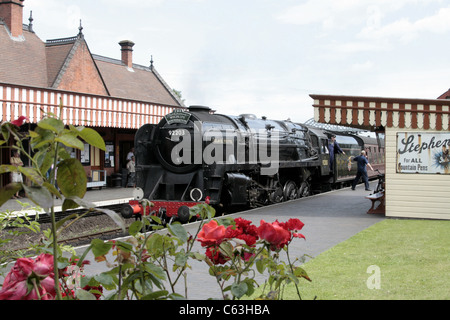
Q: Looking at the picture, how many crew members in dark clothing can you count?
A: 2